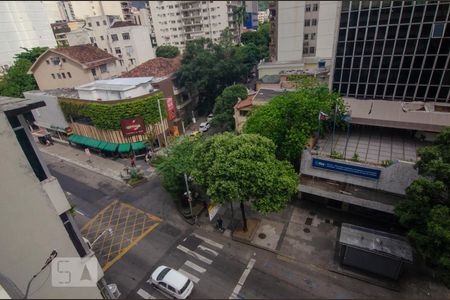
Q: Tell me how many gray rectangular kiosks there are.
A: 1